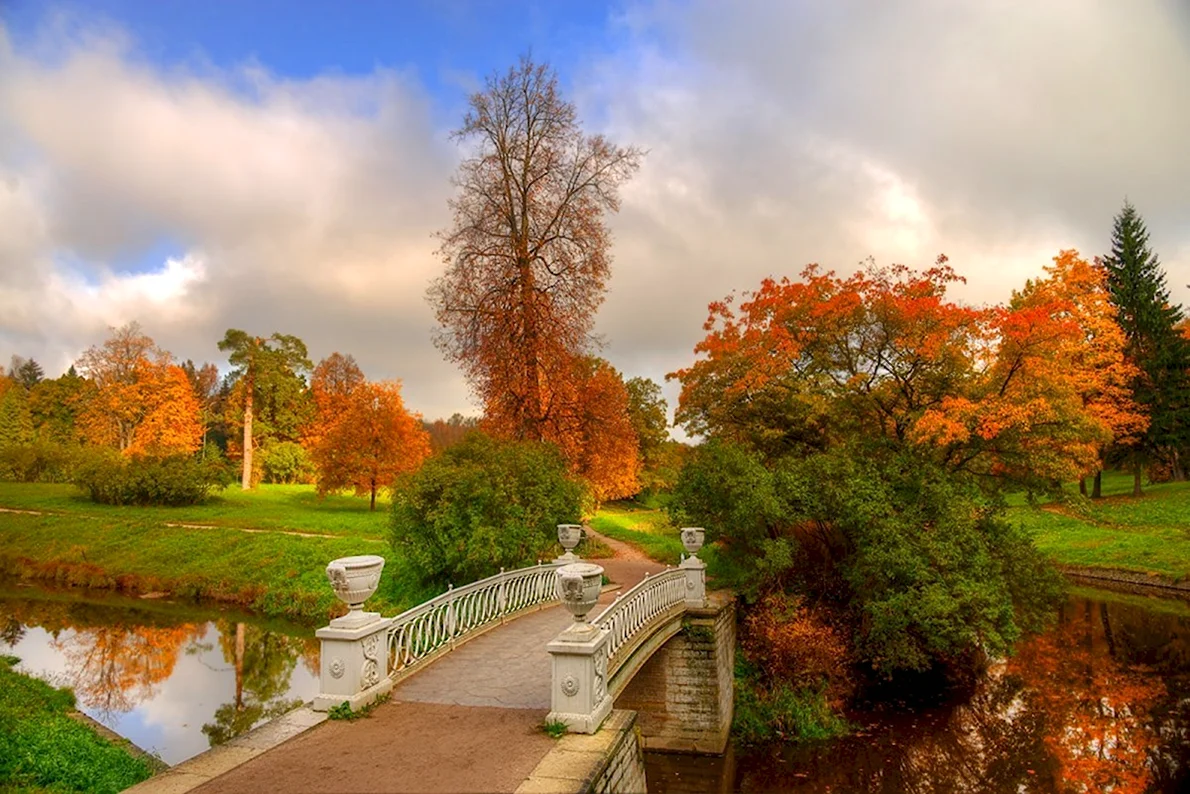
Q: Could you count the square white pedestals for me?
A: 4